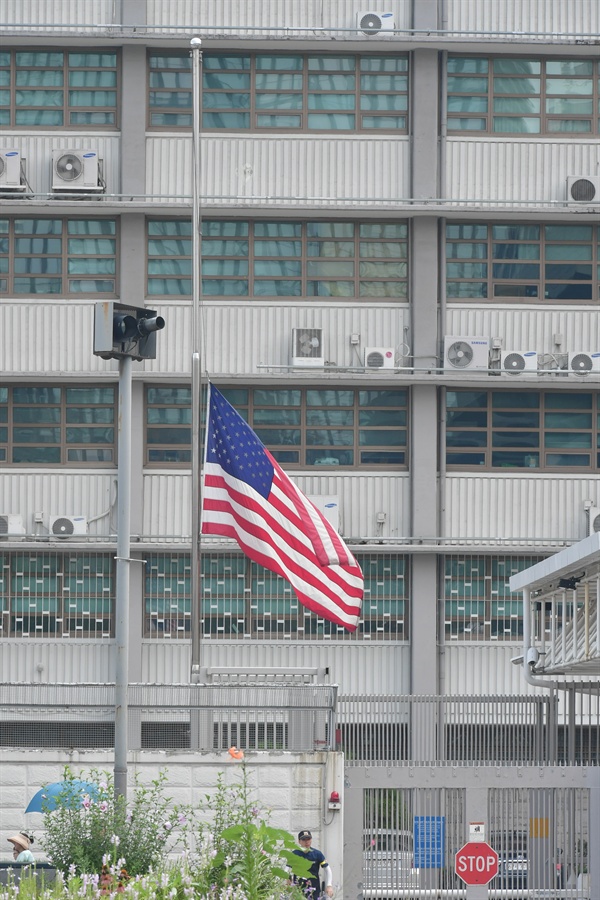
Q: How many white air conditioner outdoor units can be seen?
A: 13